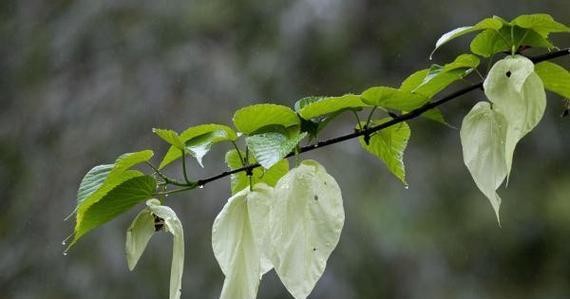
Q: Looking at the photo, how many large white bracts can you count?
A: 6